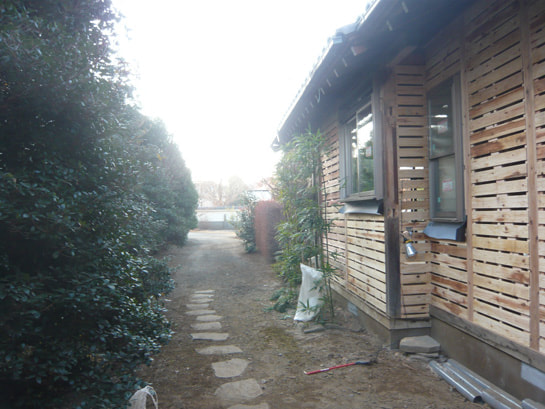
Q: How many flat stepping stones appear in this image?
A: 12